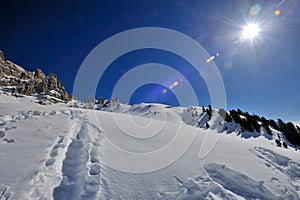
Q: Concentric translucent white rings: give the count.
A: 2